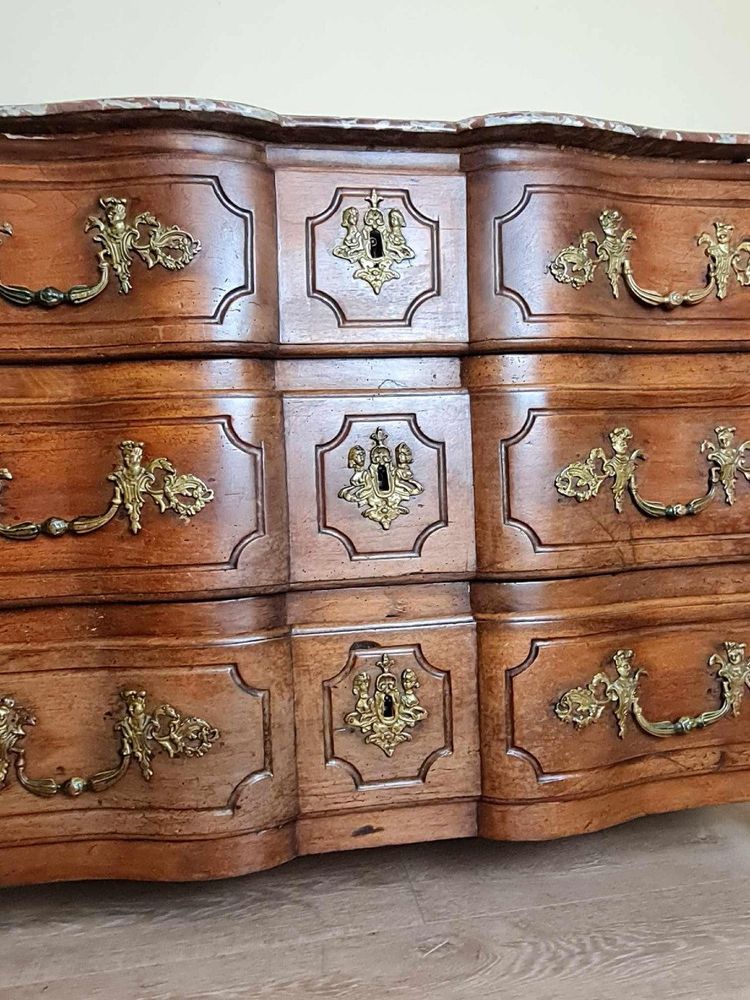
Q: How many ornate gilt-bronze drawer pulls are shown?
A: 6